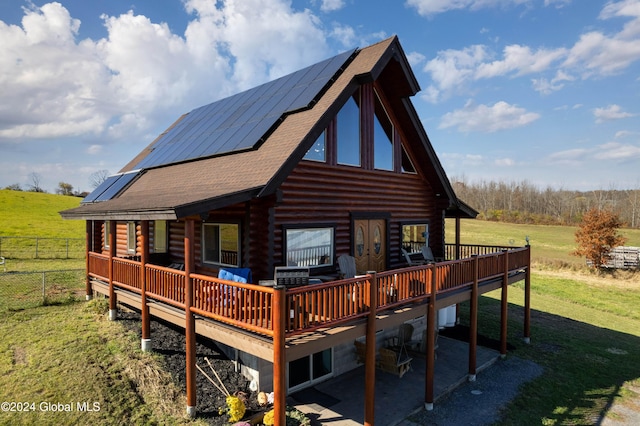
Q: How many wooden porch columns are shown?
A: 11